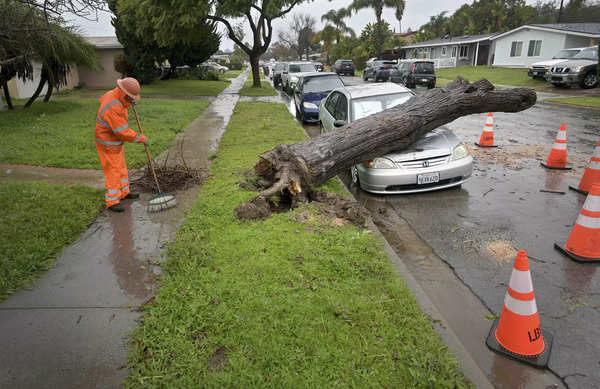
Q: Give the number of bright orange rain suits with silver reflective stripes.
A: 1